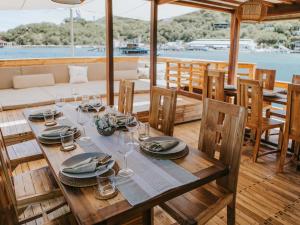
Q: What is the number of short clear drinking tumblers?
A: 4